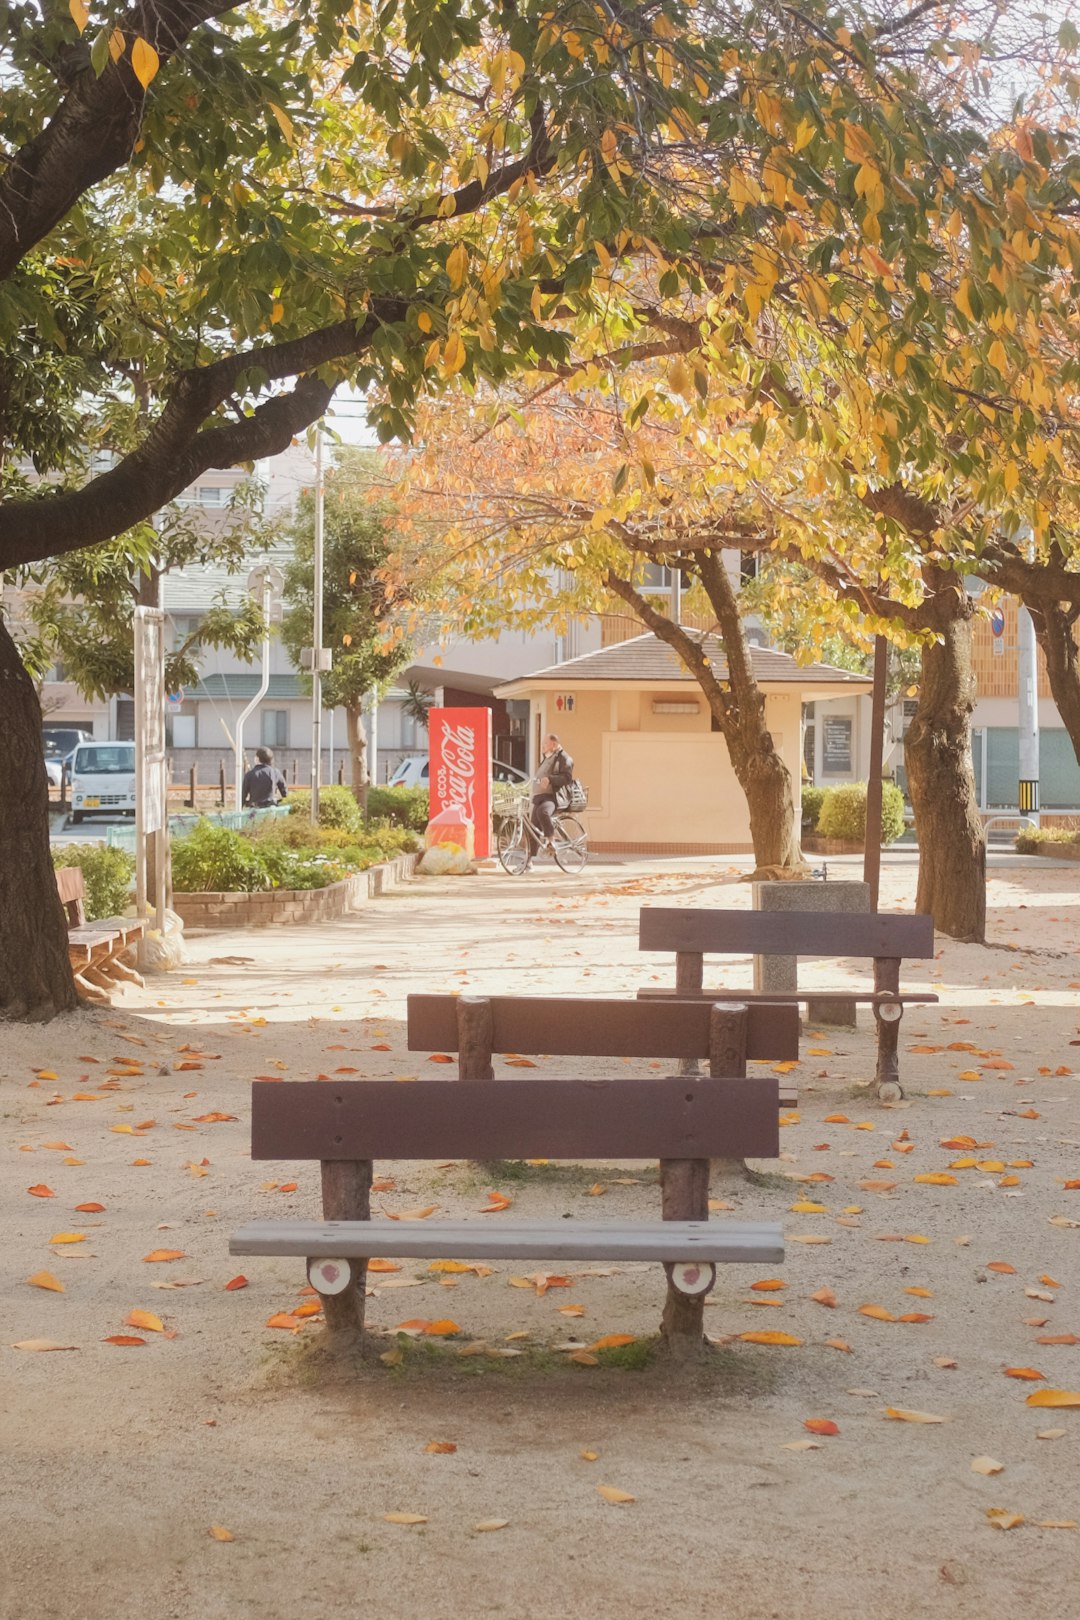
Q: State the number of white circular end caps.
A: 4